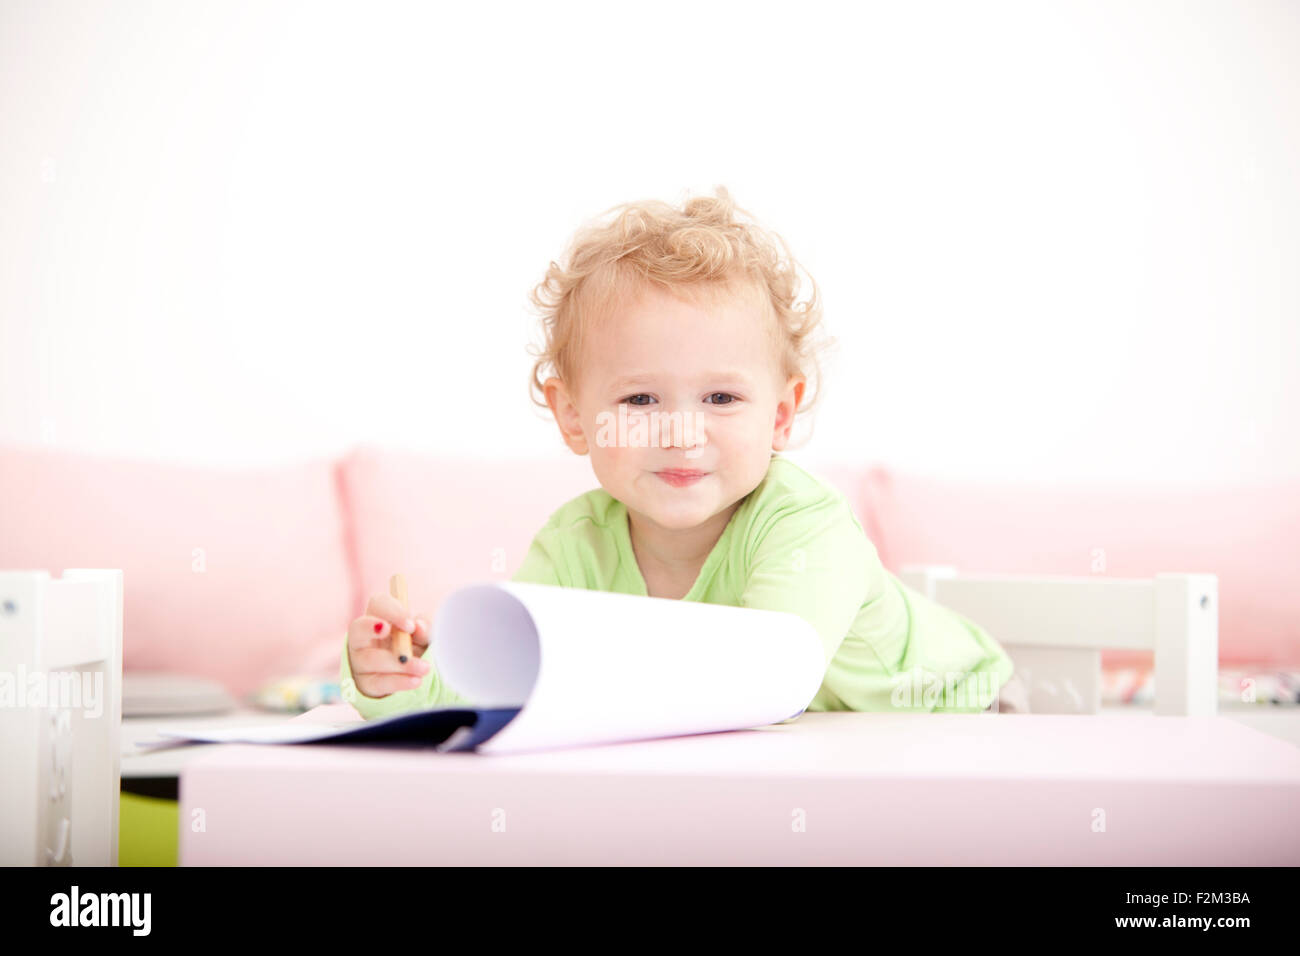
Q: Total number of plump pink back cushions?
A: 3